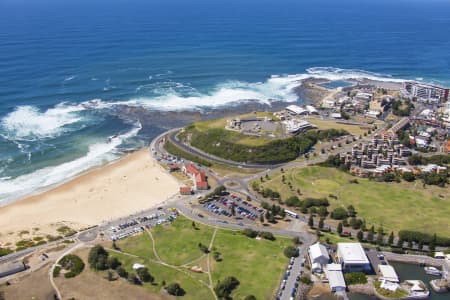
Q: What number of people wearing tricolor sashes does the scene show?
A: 0